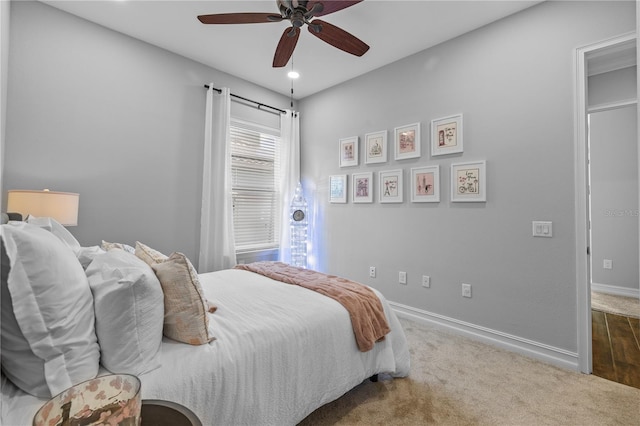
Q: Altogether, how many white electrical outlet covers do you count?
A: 5